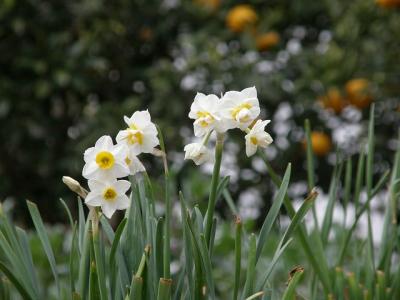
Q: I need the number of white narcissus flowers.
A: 8